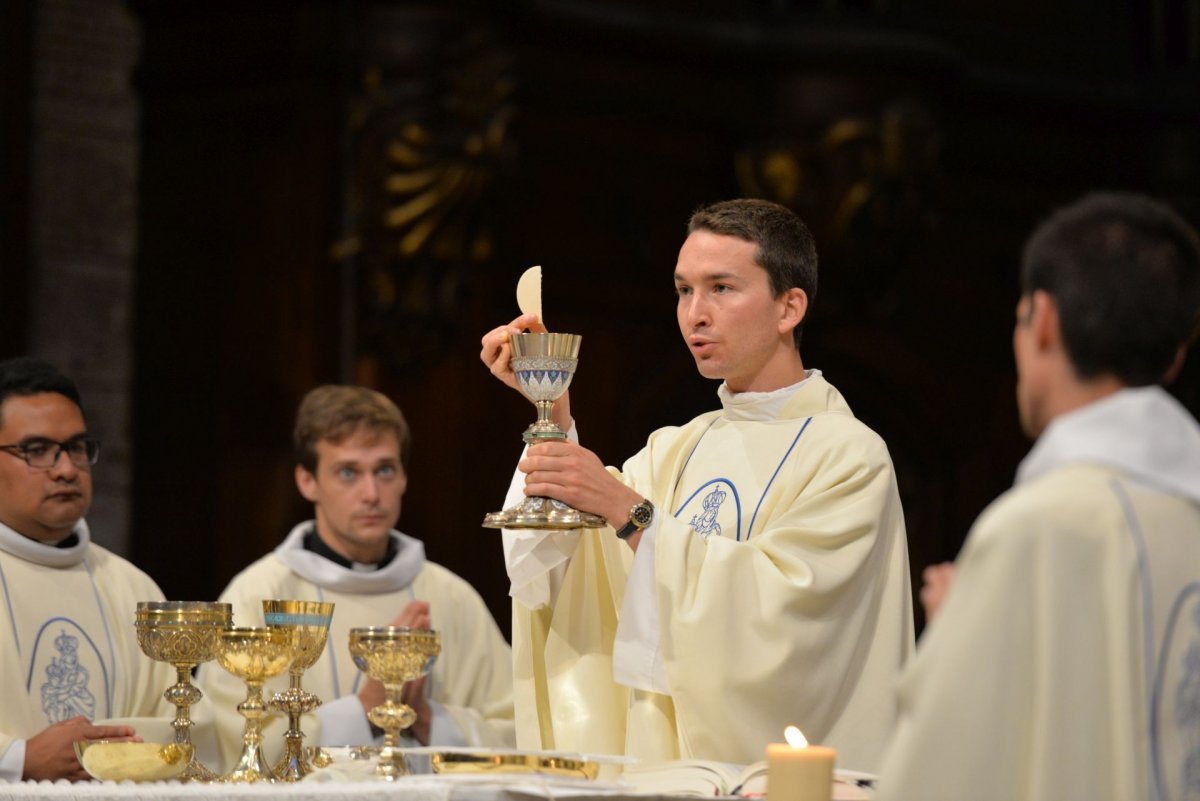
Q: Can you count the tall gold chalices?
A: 4